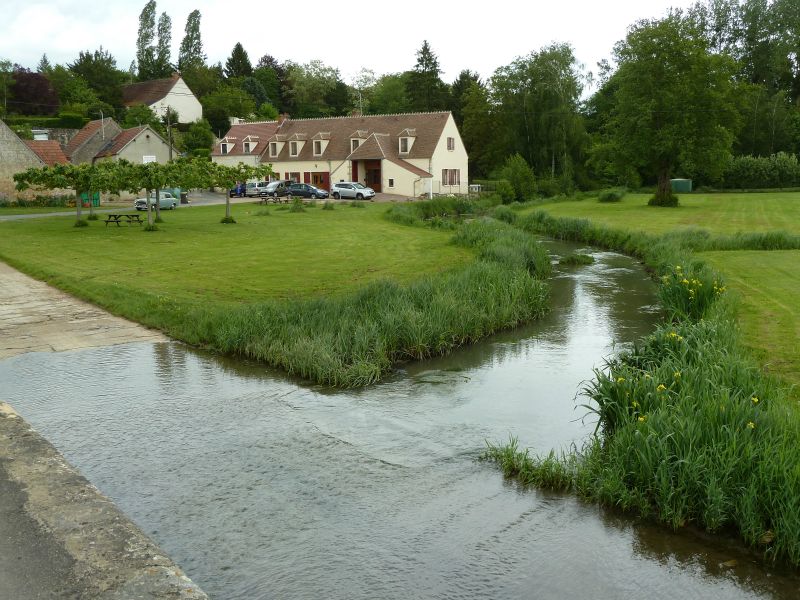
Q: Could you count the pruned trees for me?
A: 5